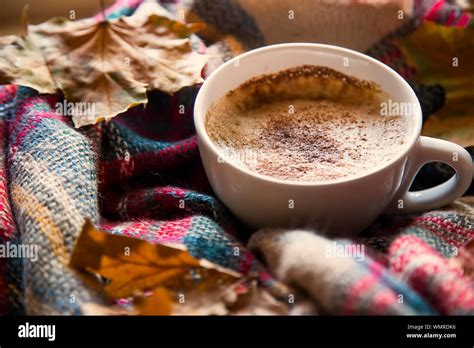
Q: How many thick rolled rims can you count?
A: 1